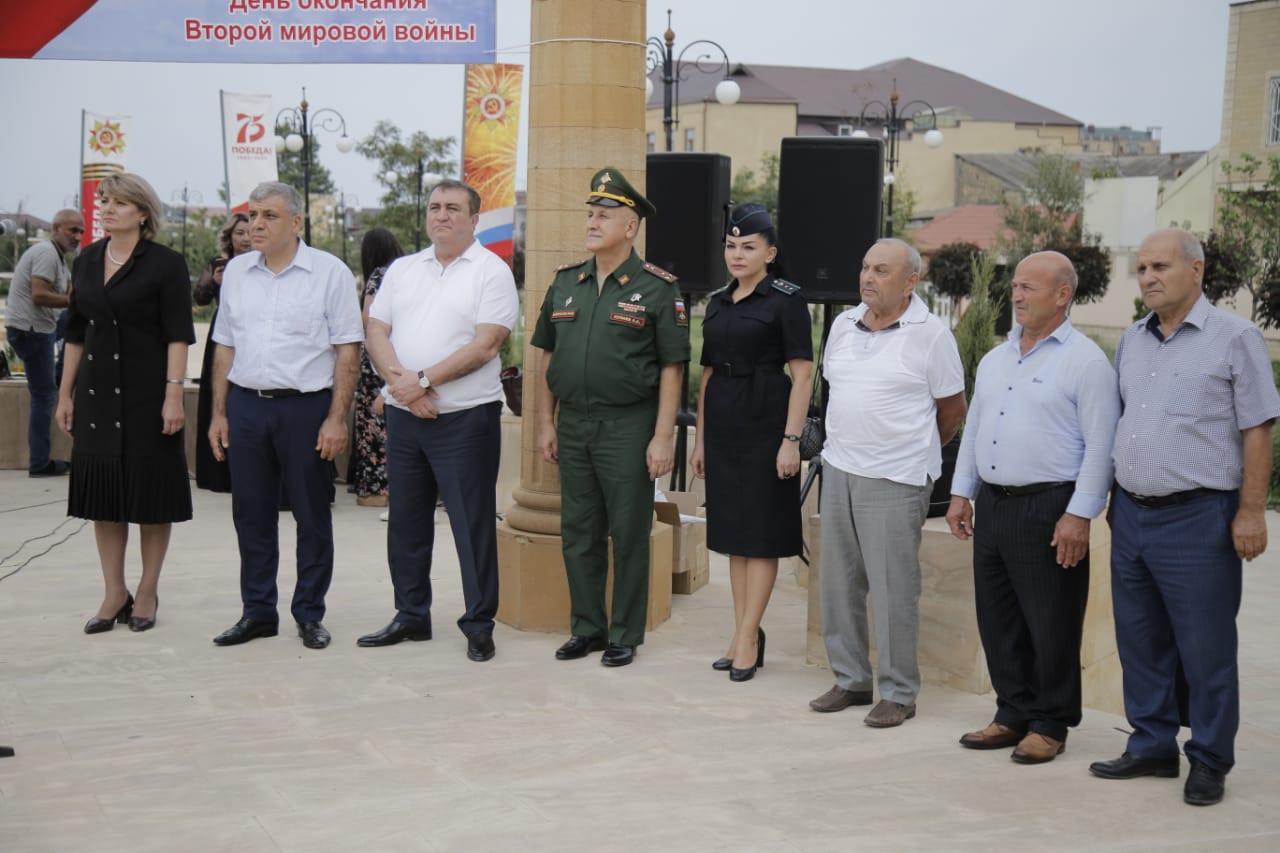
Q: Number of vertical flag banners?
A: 3